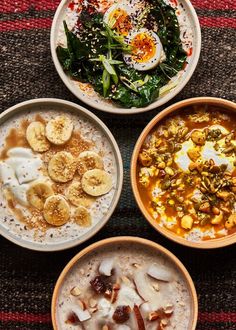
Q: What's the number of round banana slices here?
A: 9